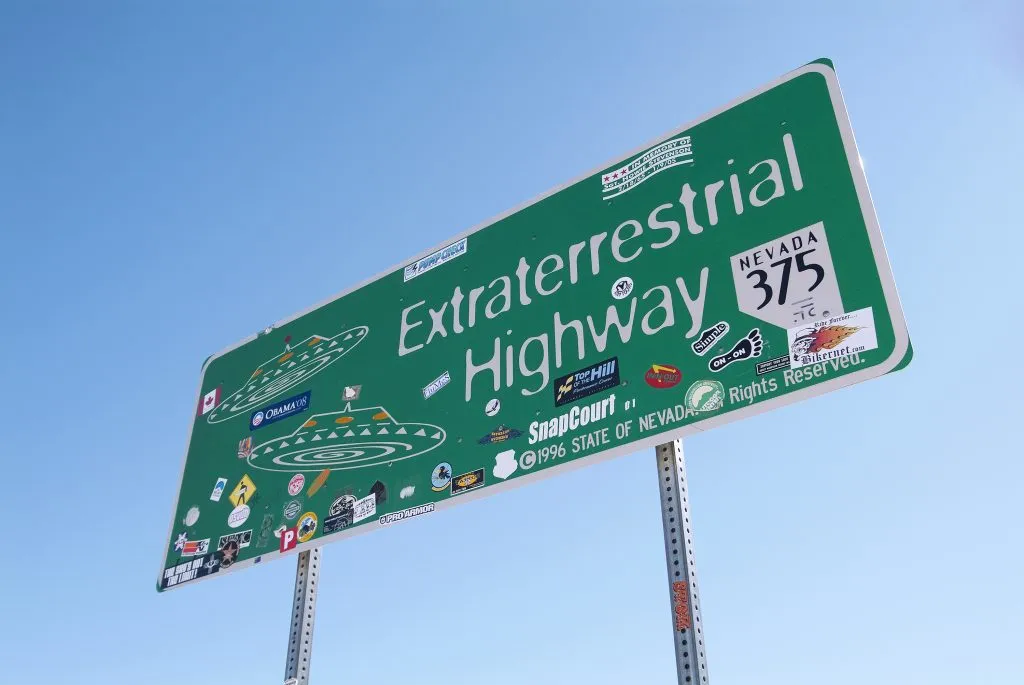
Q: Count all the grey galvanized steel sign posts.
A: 2